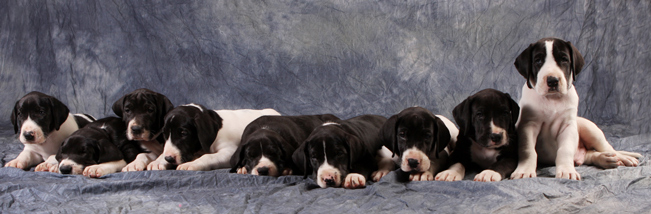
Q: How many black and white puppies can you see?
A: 9